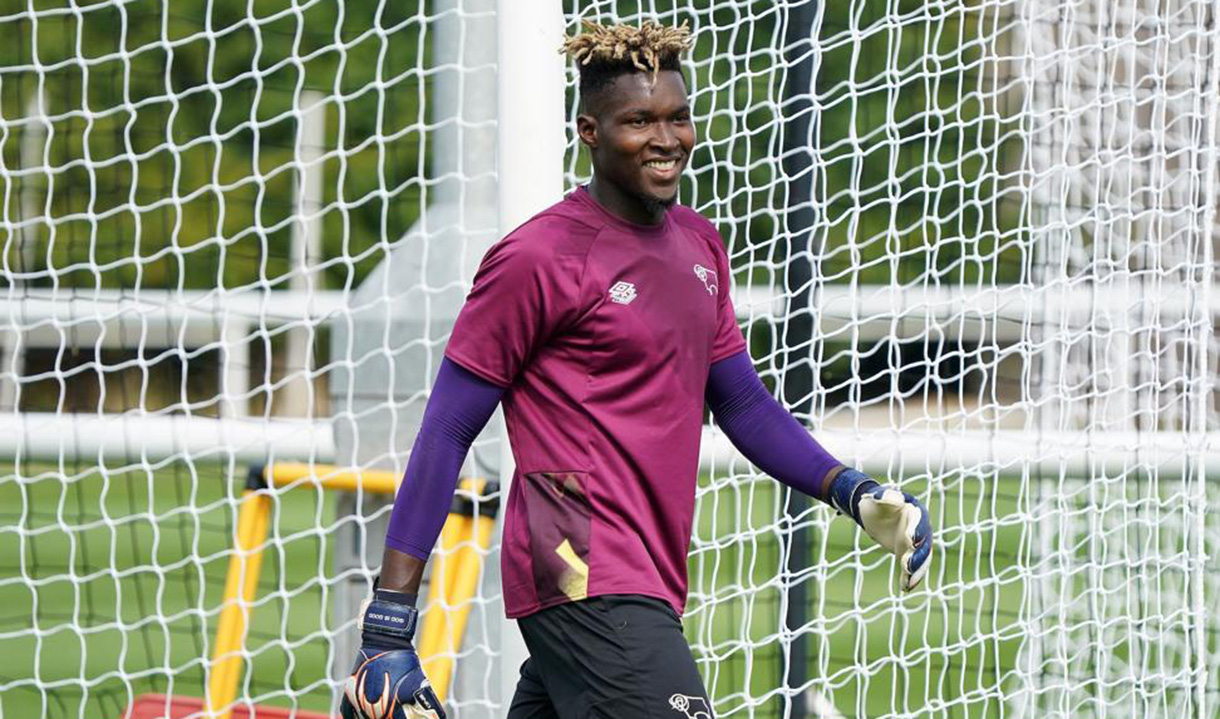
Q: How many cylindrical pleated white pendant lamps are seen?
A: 0